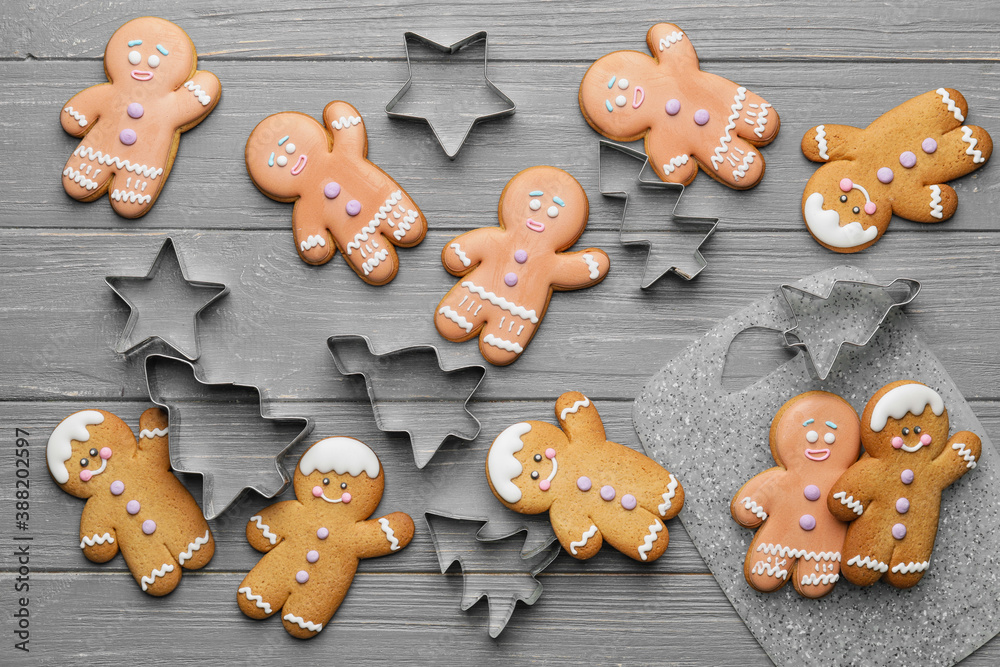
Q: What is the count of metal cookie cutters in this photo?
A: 7